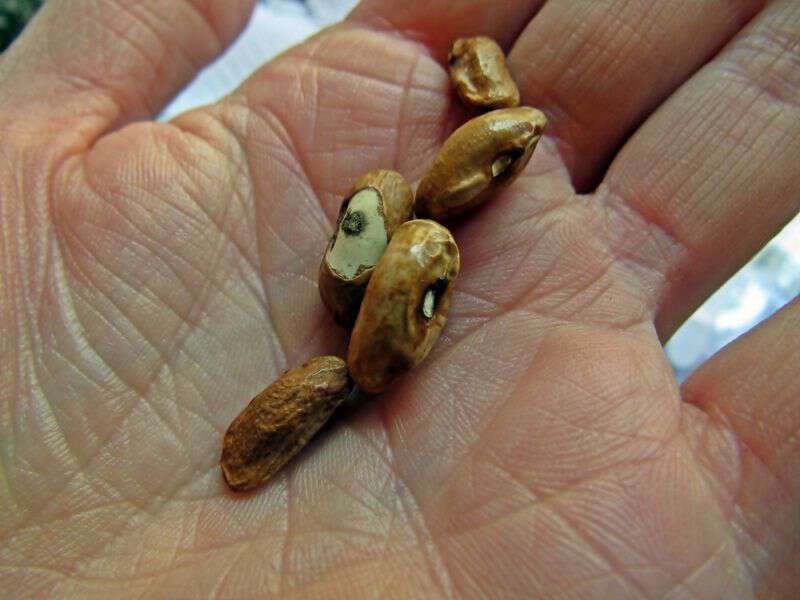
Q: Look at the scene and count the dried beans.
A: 5